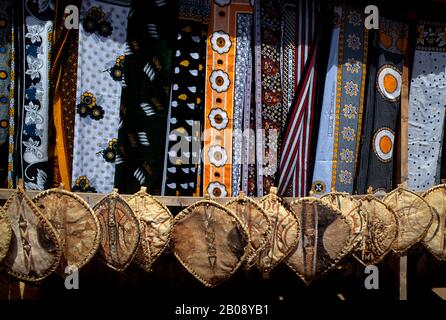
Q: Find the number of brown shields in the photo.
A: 13